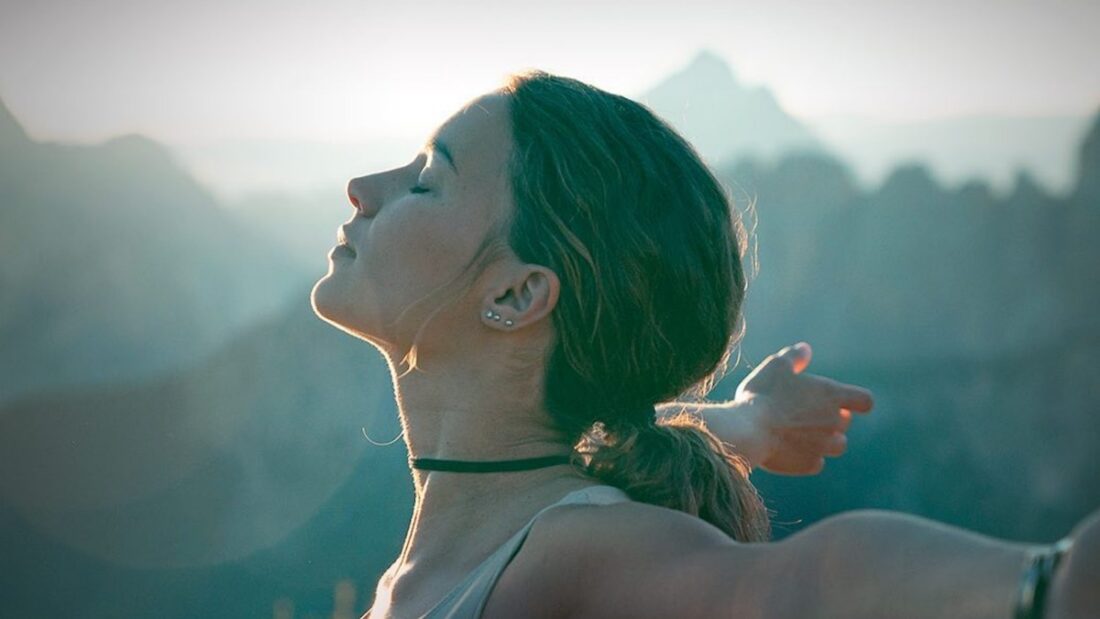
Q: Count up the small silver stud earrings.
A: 3